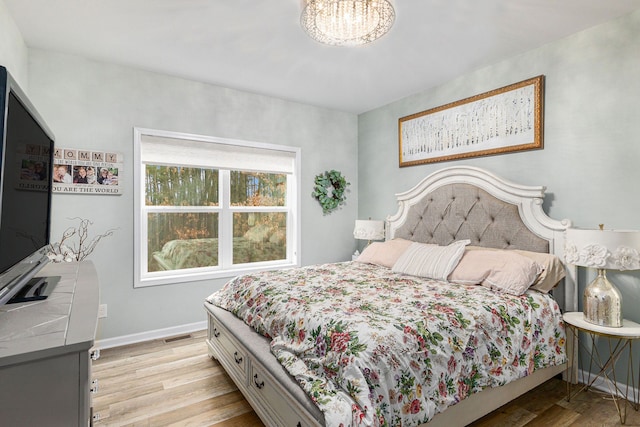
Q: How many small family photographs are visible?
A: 3